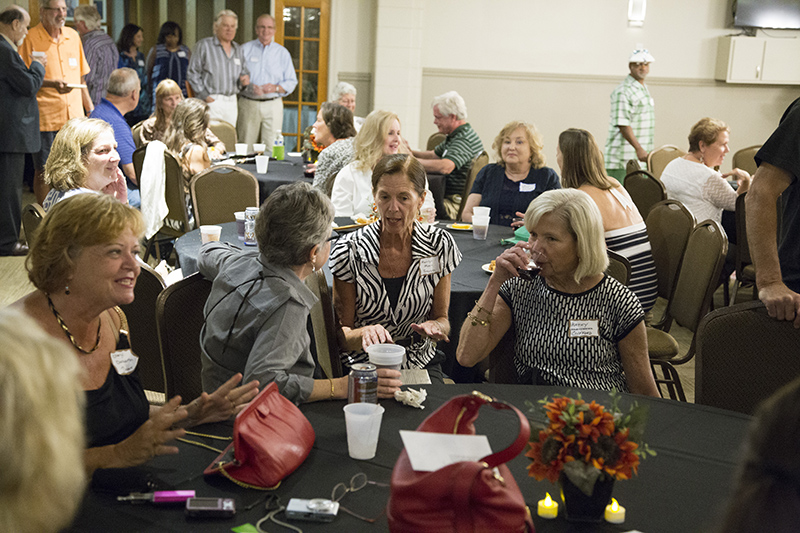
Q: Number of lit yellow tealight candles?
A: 2